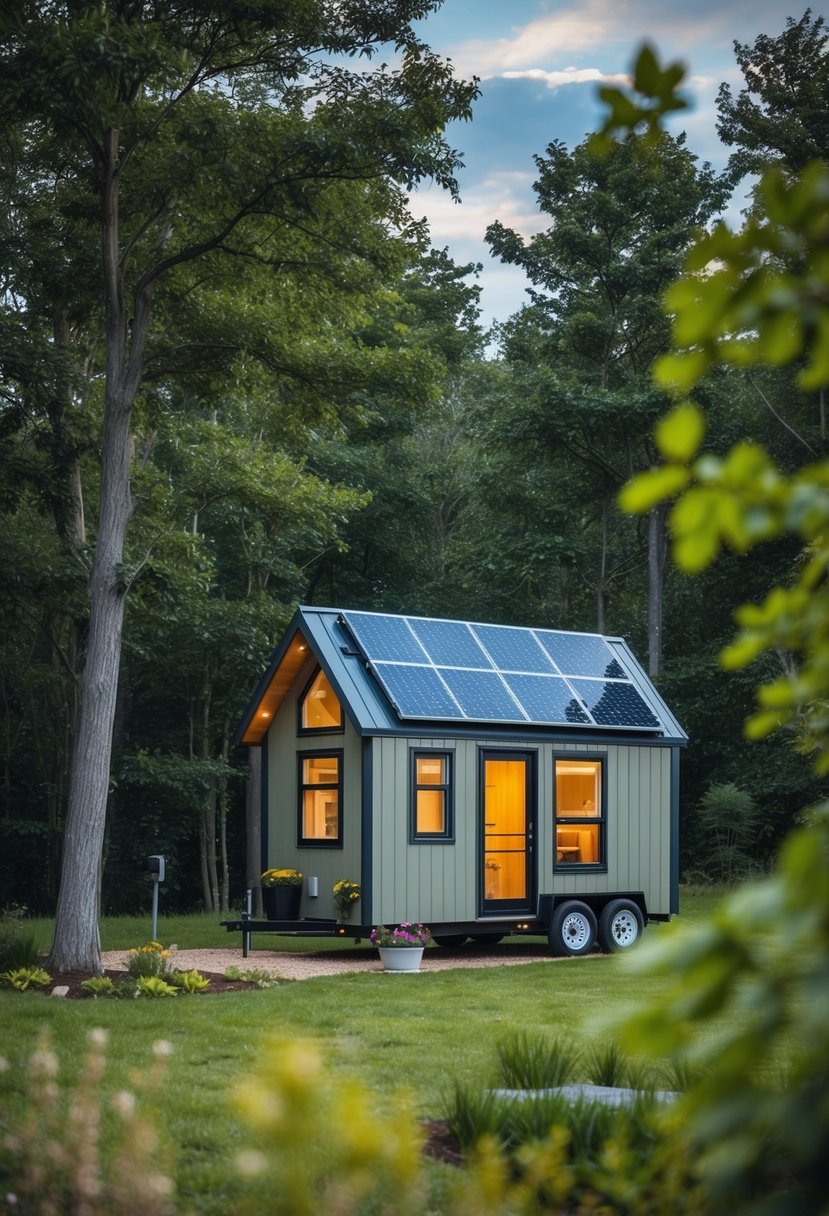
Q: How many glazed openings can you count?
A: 5